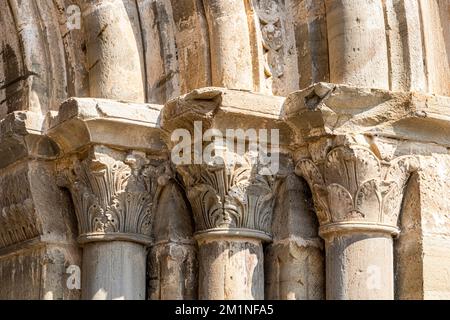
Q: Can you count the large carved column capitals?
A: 3